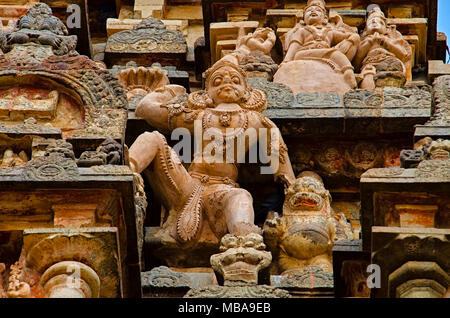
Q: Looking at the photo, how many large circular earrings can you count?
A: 2